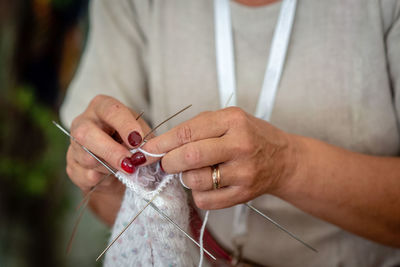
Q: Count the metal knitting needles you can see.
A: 5